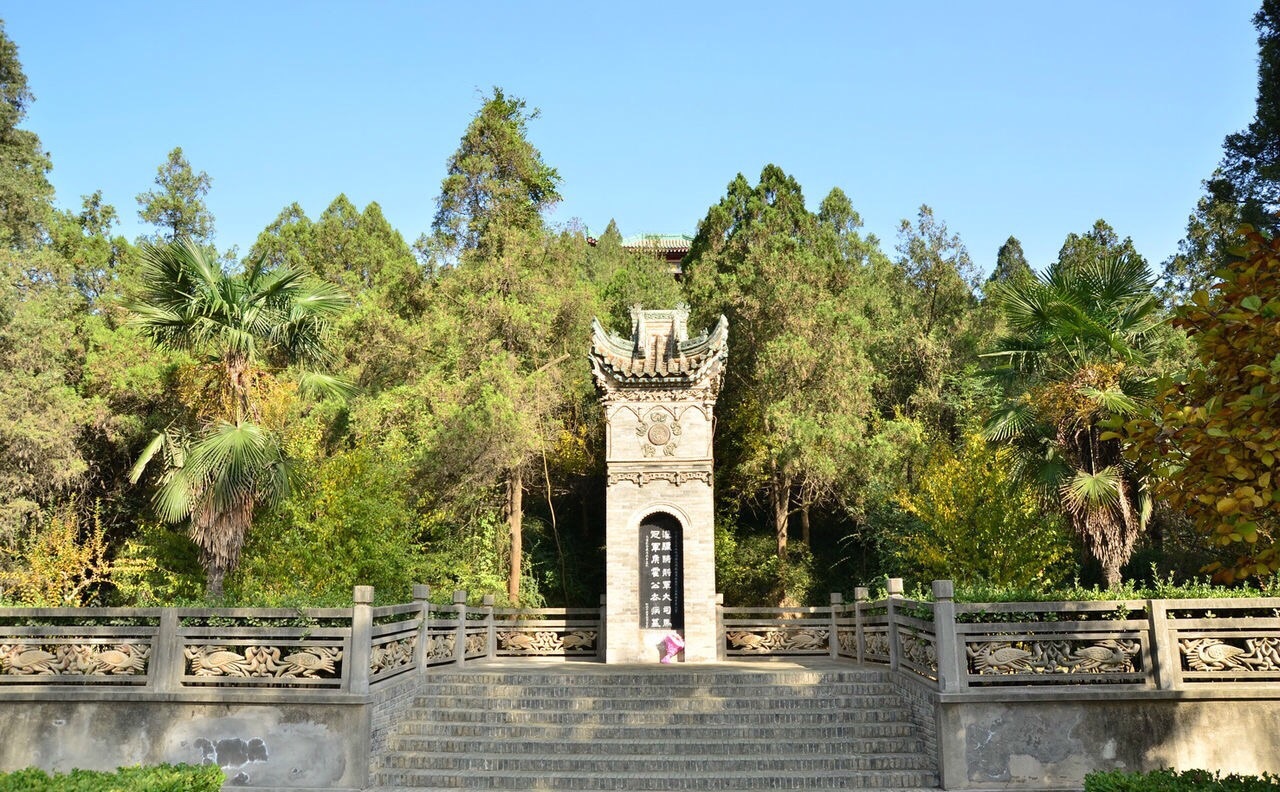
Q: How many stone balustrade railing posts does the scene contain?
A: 12